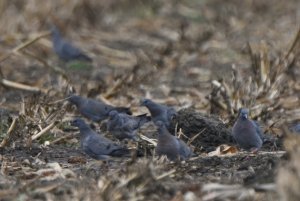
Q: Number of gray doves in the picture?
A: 7